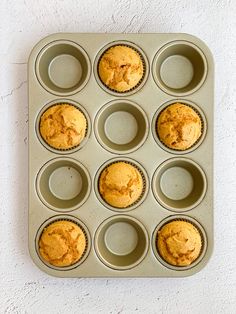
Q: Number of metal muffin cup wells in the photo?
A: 12